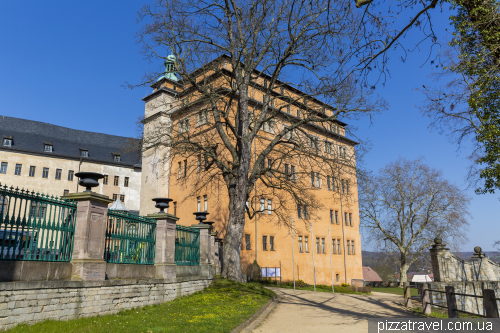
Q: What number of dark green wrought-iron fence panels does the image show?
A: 3